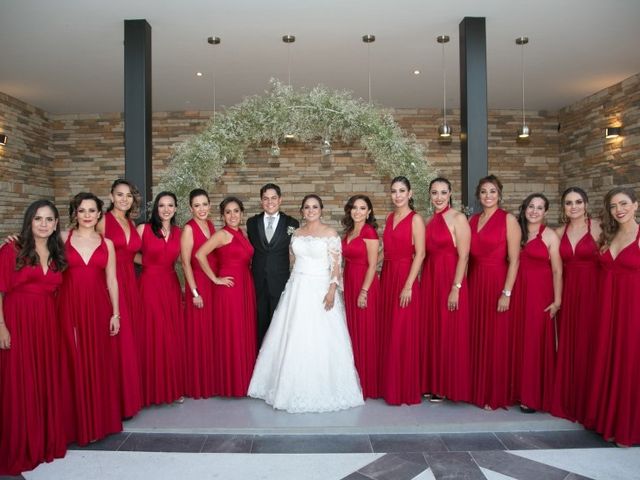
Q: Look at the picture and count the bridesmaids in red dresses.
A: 13